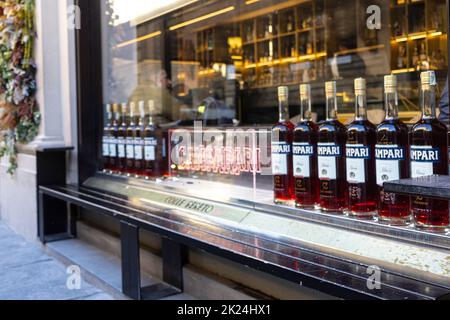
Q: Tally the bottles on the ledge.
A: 12